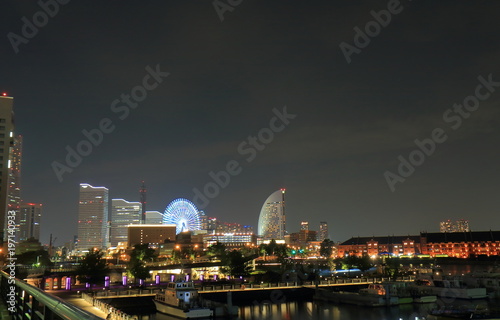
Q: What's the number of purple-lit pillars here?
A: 12